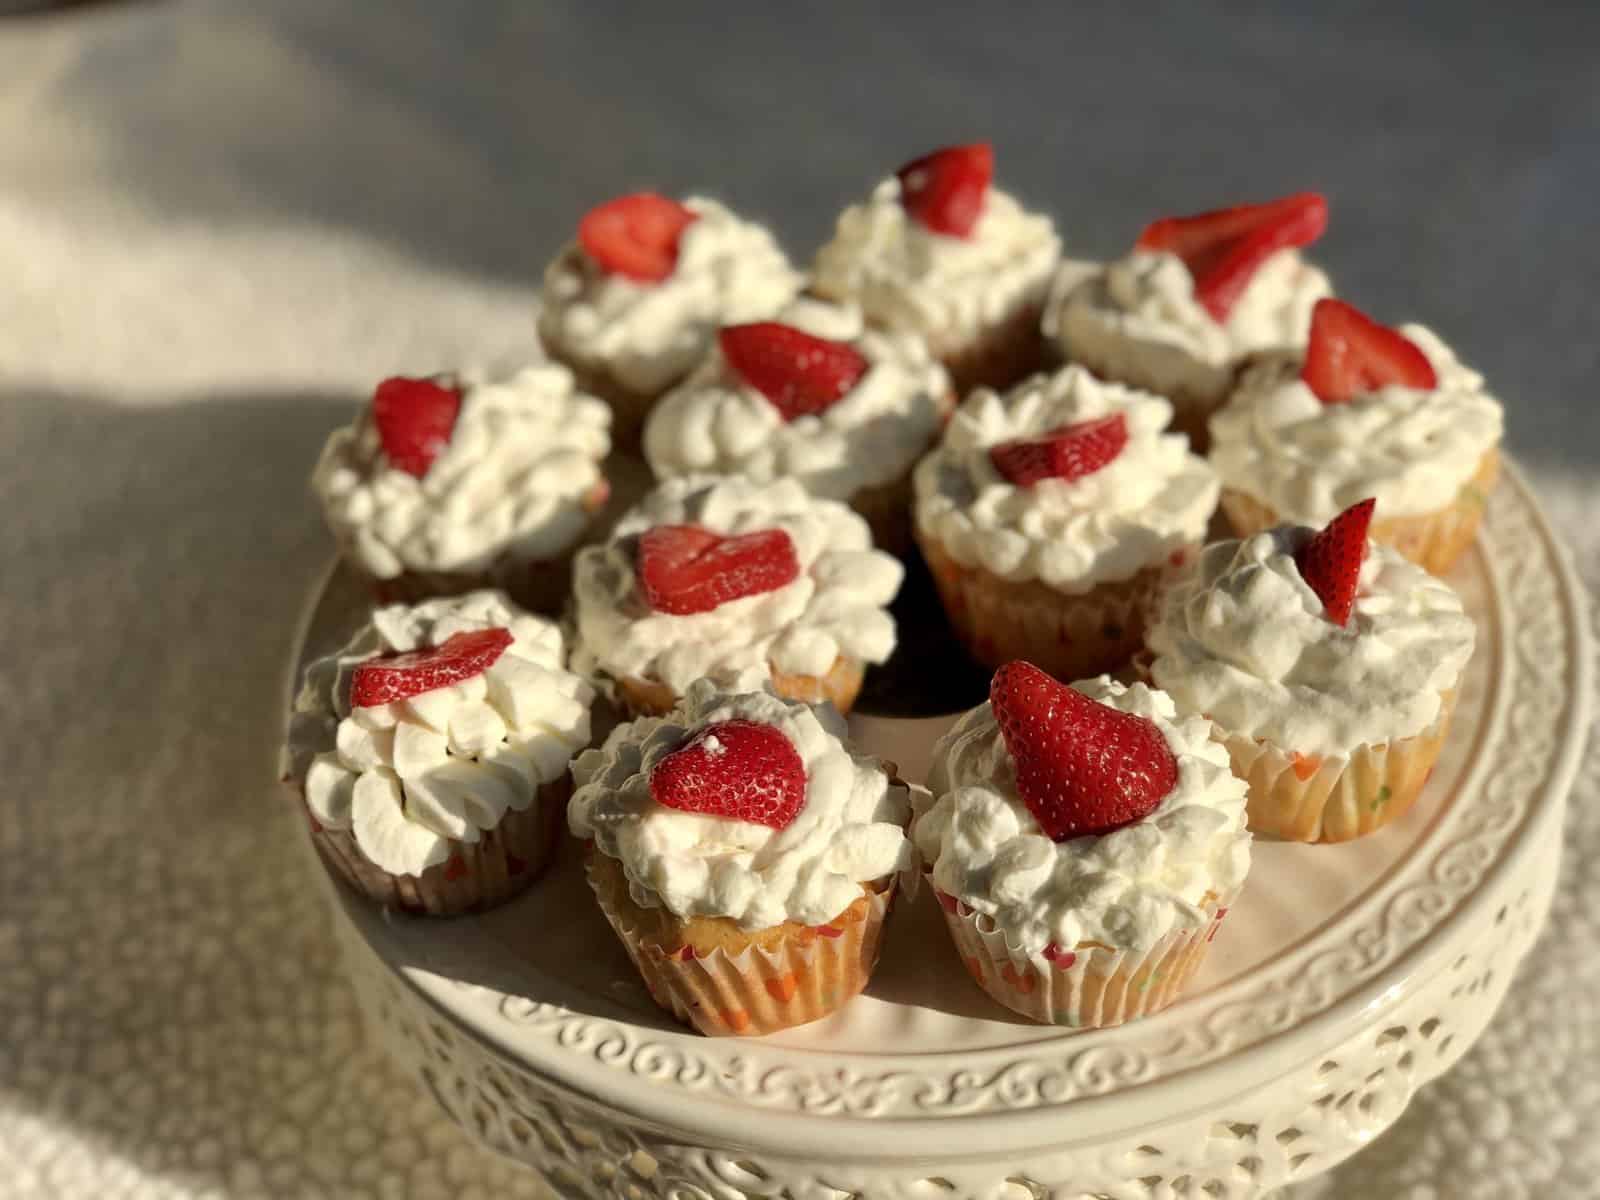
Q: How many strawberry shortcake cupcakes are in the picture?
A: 12